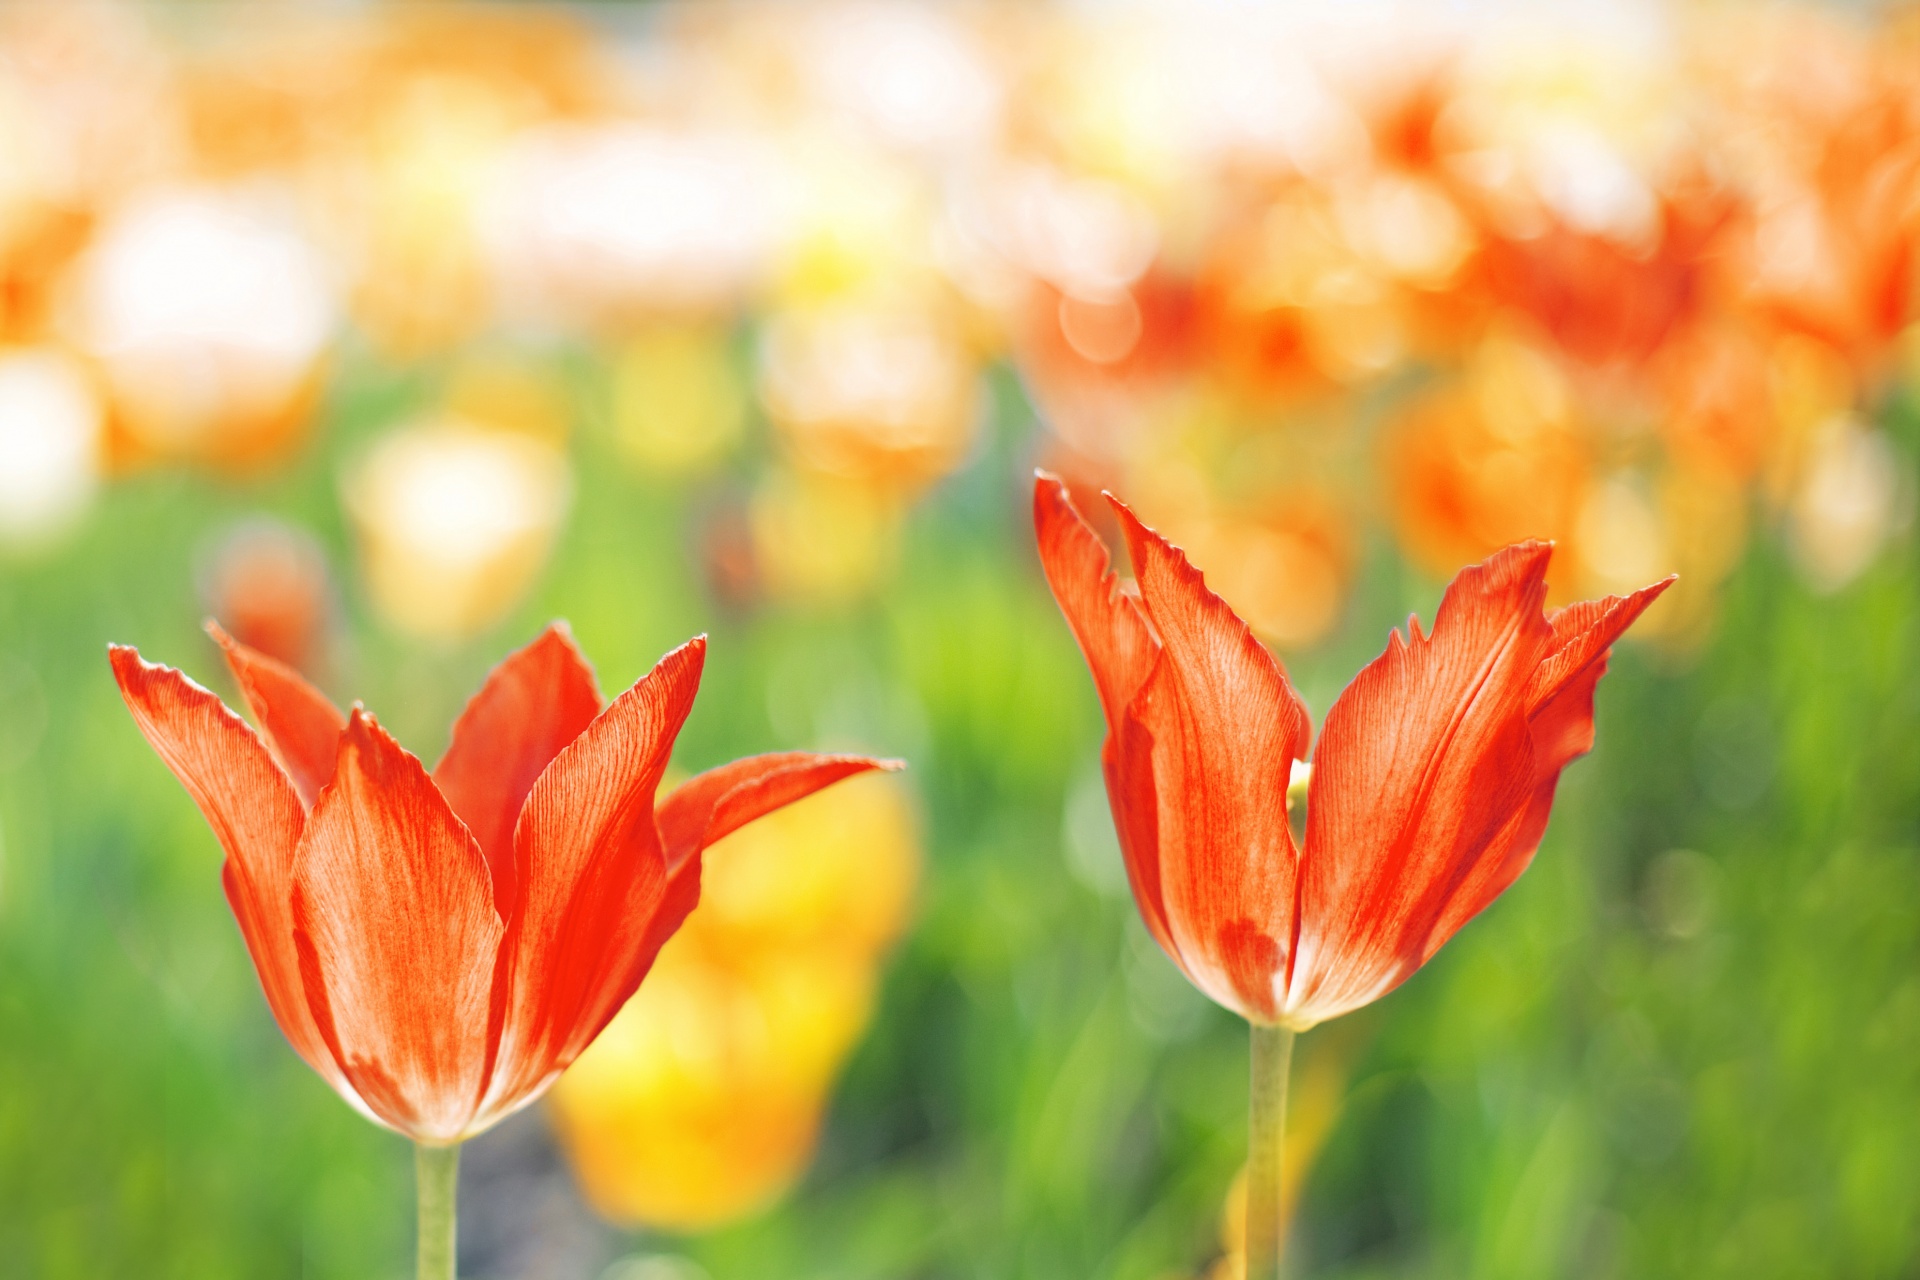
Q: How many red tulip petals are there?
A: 12